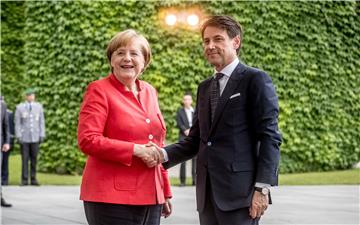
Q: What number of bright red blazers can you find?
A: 1